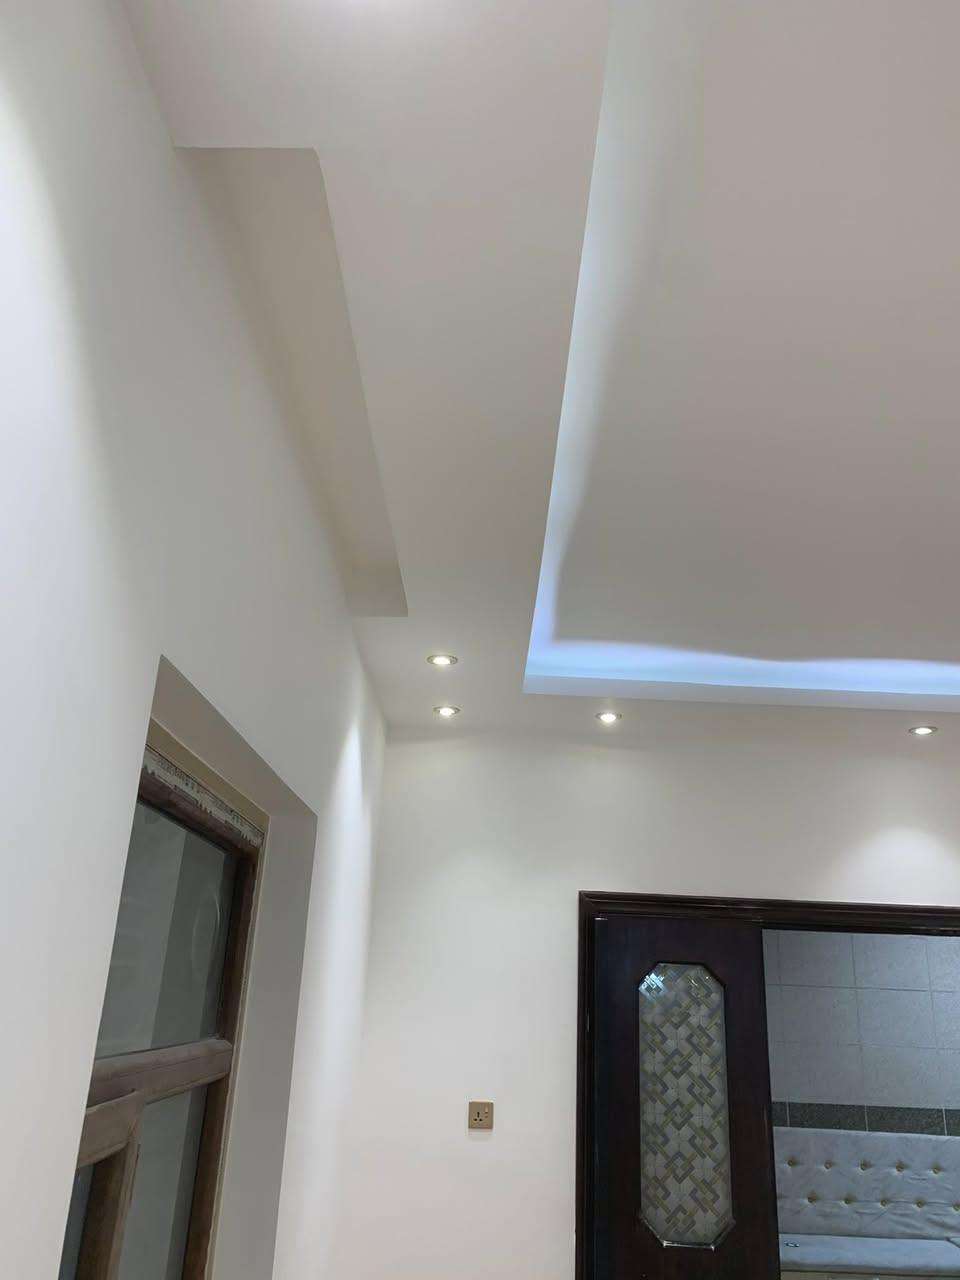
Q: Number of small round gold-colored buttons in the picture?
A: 10